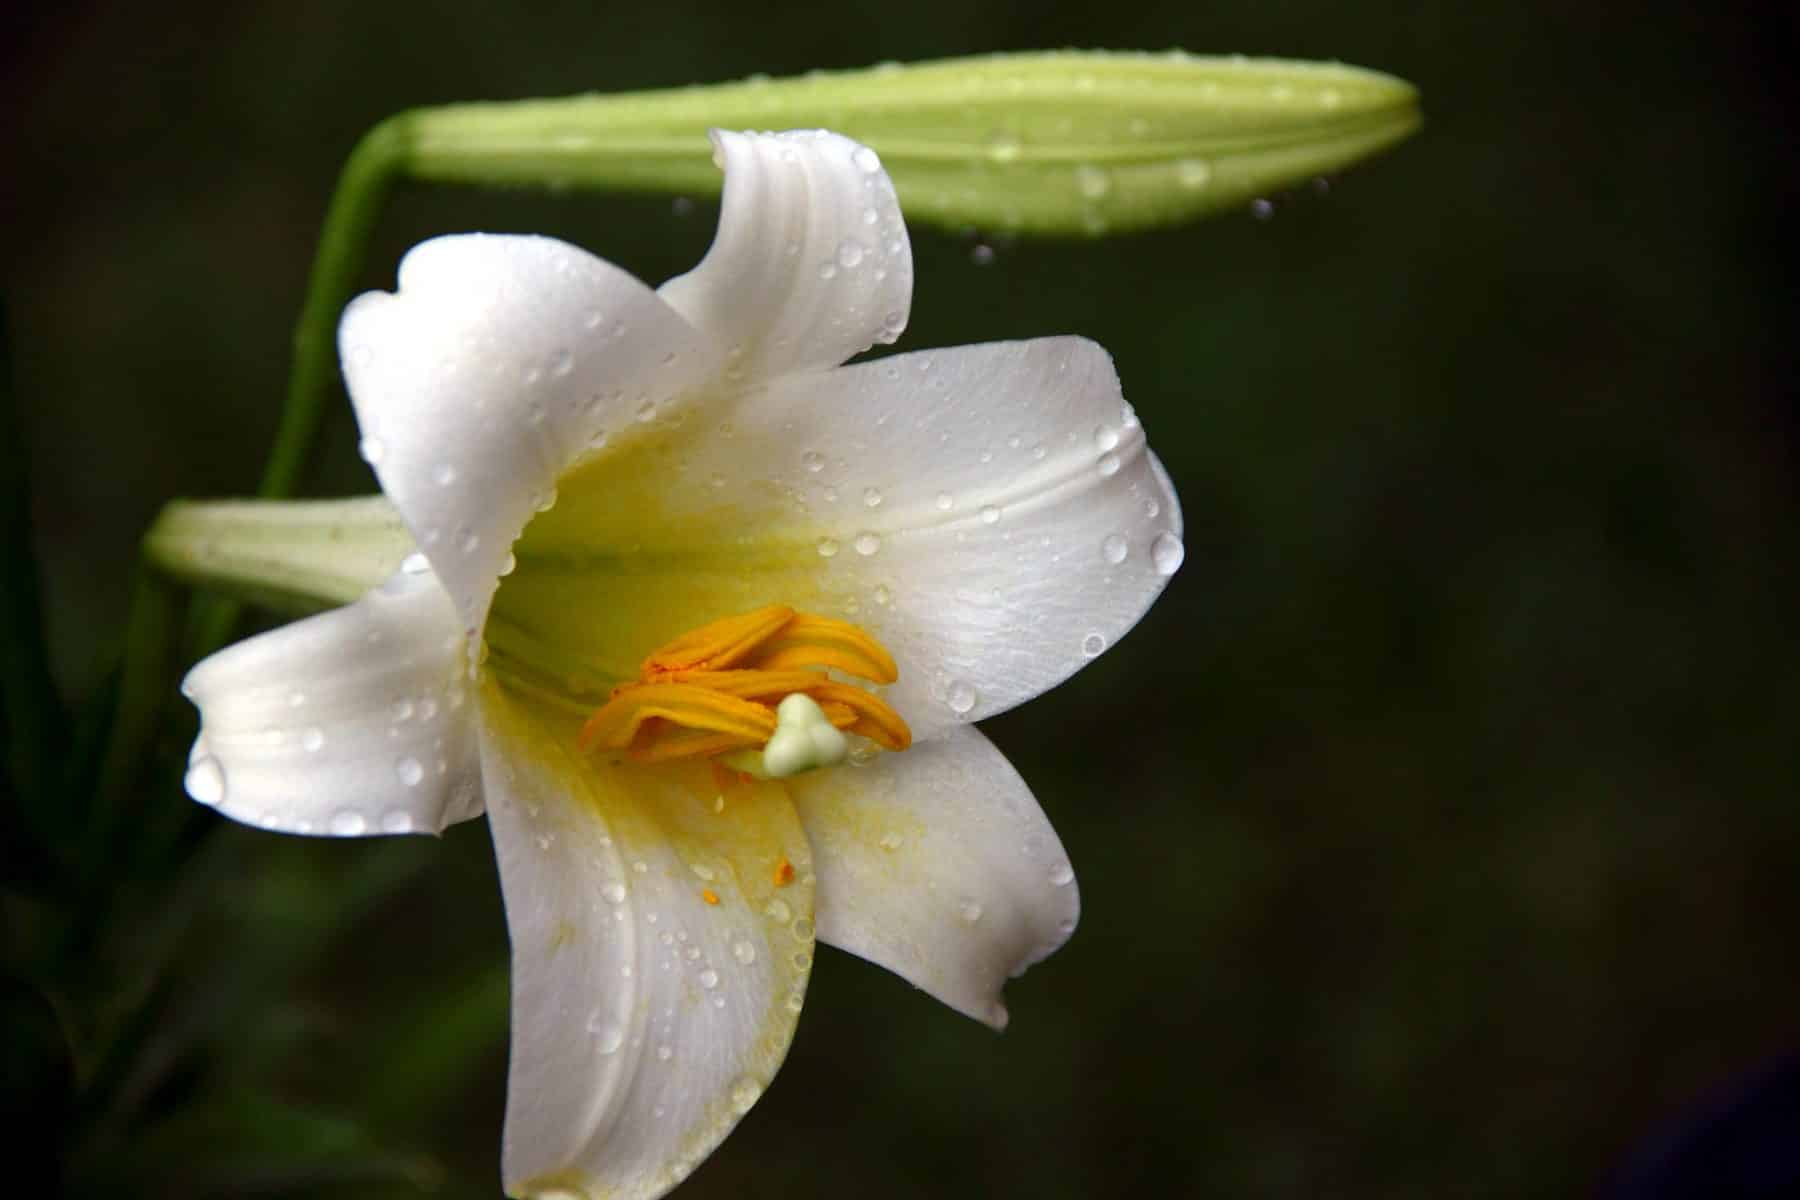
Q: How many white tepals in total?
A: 6